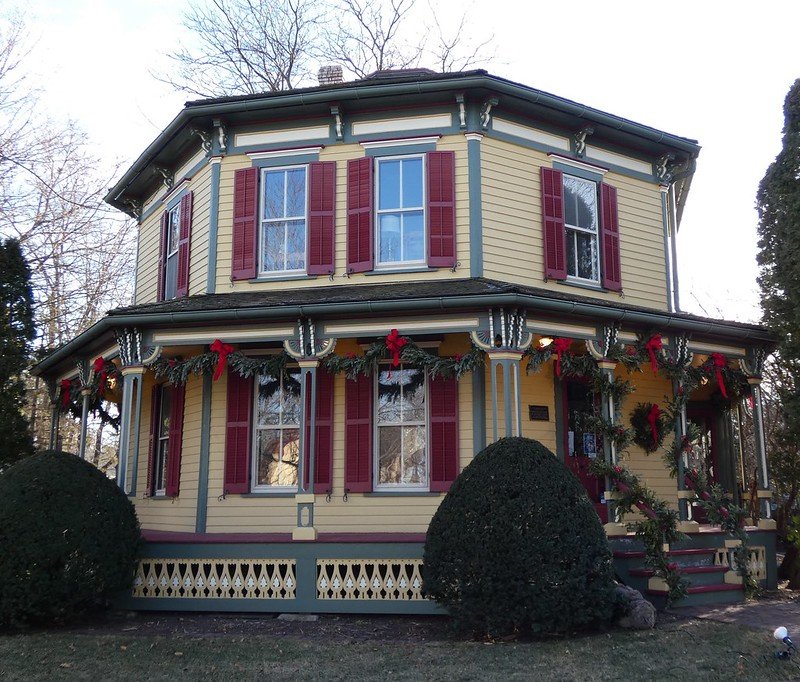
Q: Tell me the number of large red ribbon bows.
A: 8